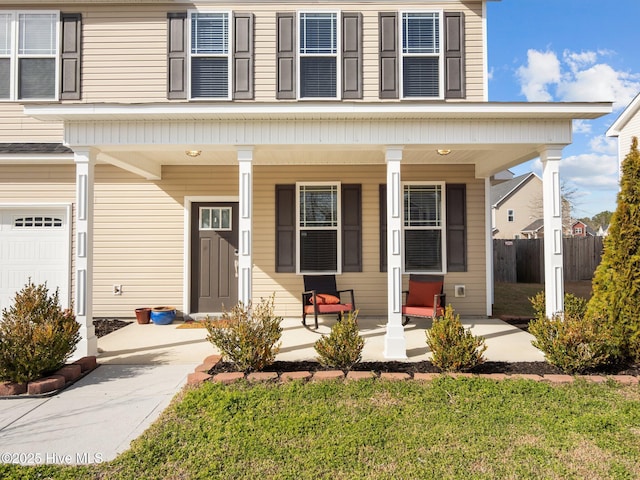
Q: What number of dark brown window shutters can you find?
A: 11